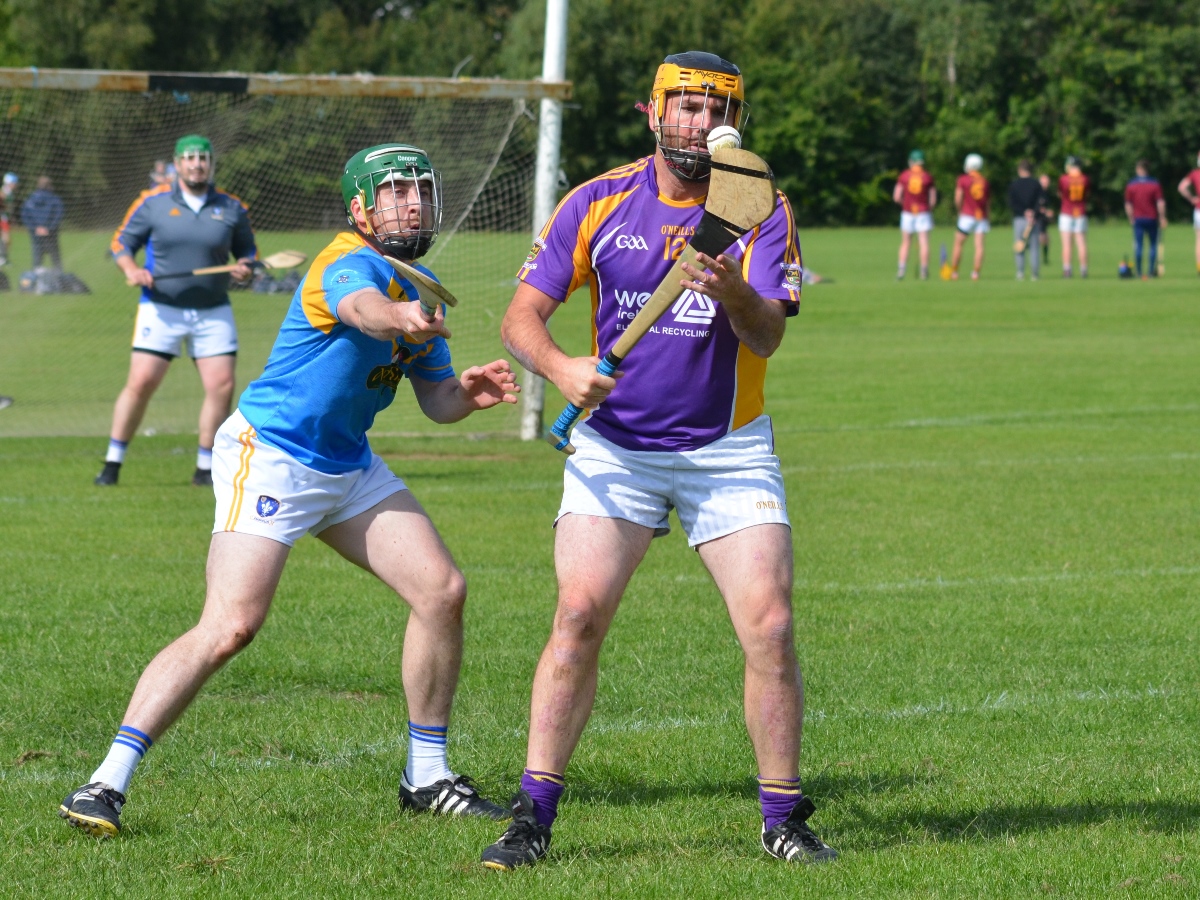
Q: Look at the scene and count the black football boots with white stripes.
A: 4